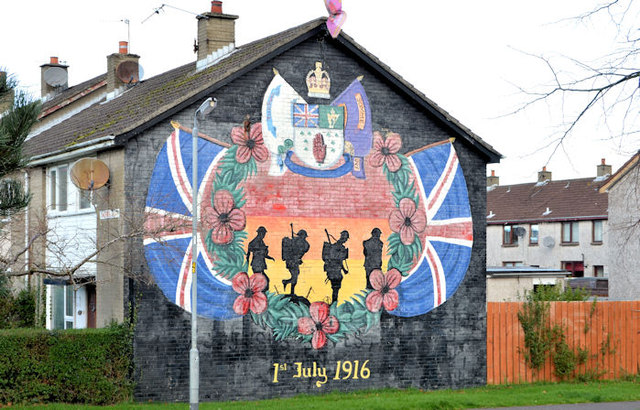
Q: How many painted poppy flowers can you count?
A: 7